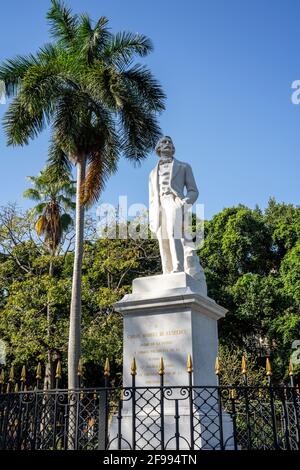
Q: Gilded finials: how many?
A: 14